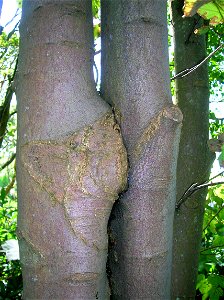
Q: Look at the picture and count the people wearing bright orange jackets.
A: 0